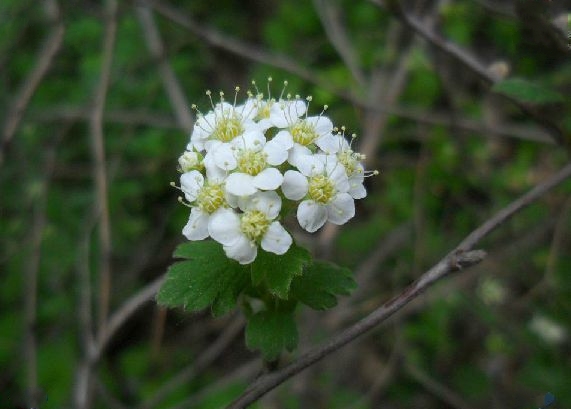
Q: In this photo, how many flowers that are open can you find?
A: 8